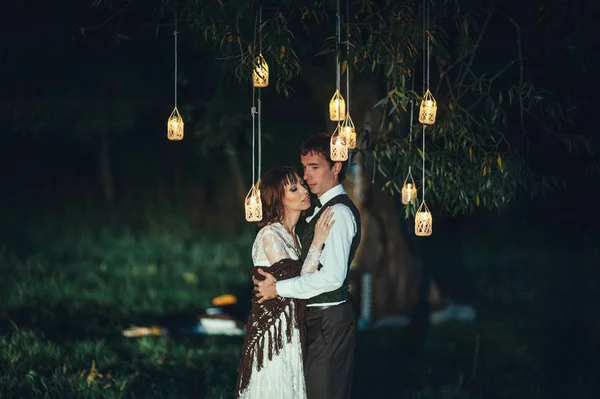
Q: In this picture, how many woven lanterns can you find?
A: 9